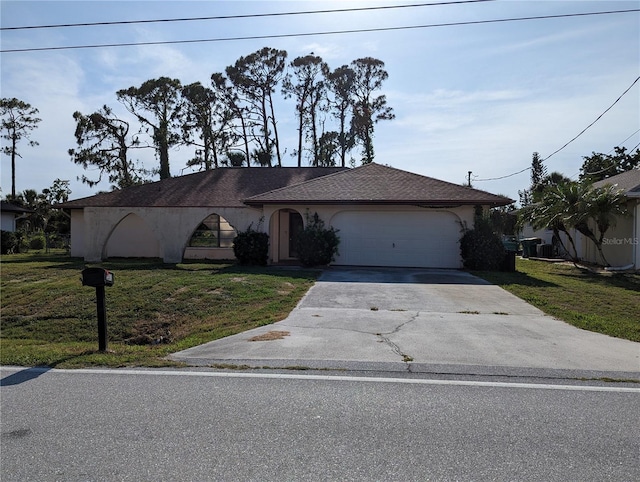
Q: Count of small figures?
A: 0